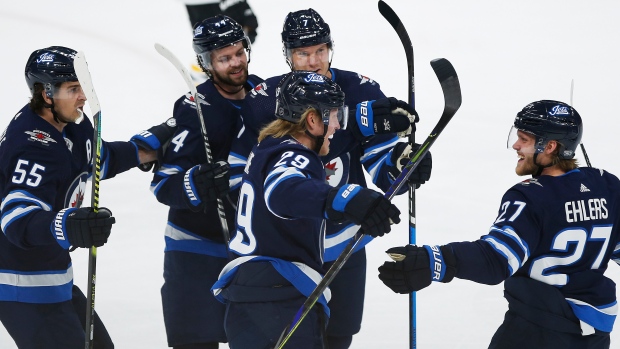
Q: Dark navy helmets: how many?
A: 5